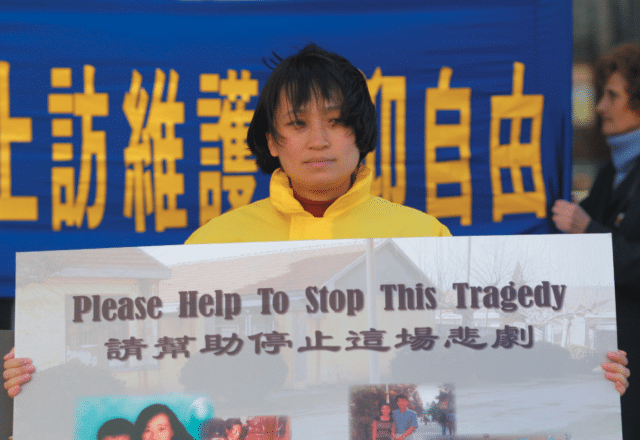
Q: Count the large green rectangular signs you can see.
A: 0